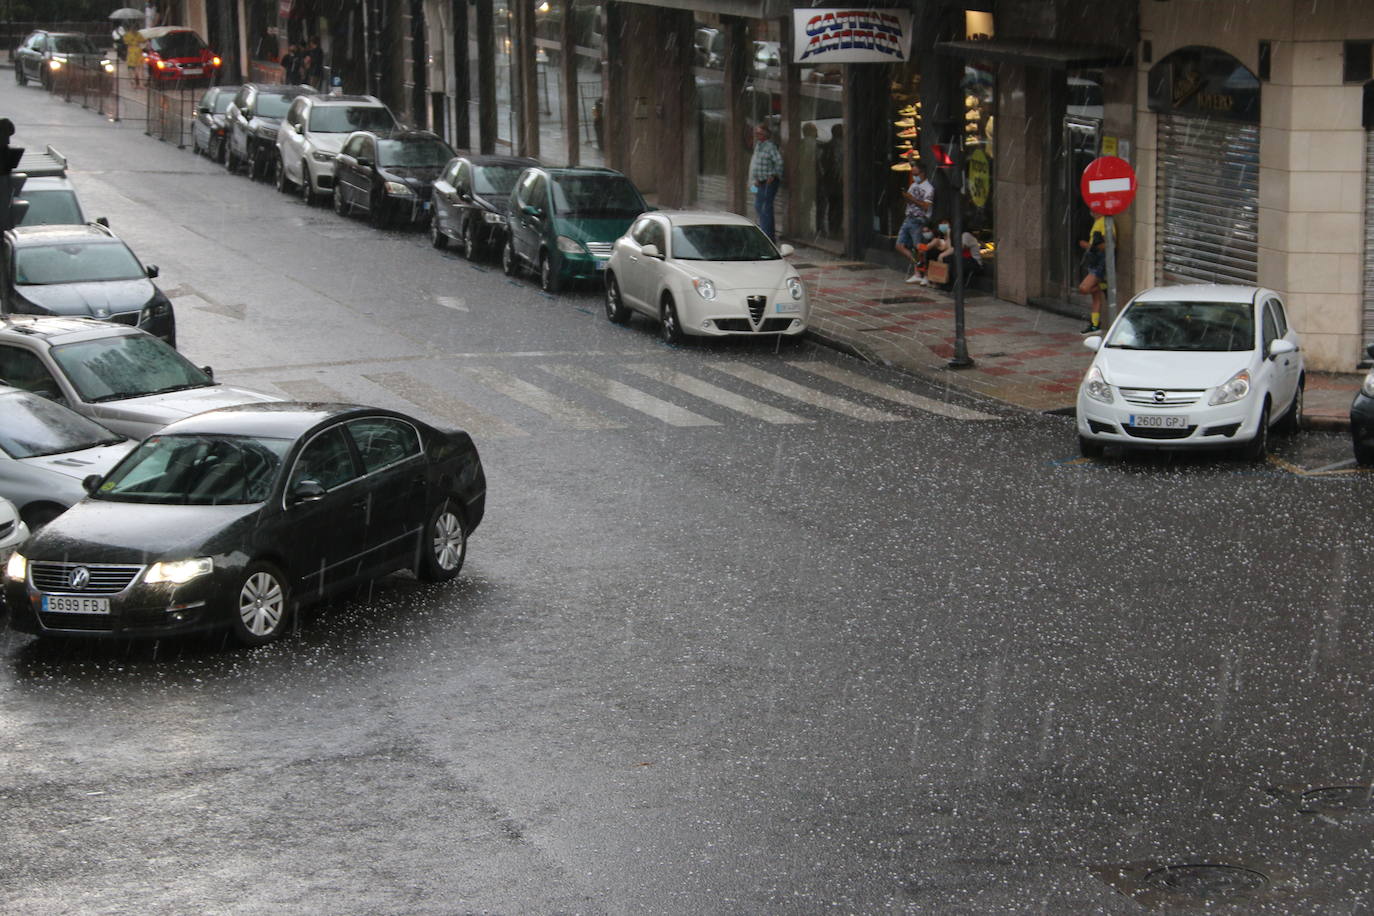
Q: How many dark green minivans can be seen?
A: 1